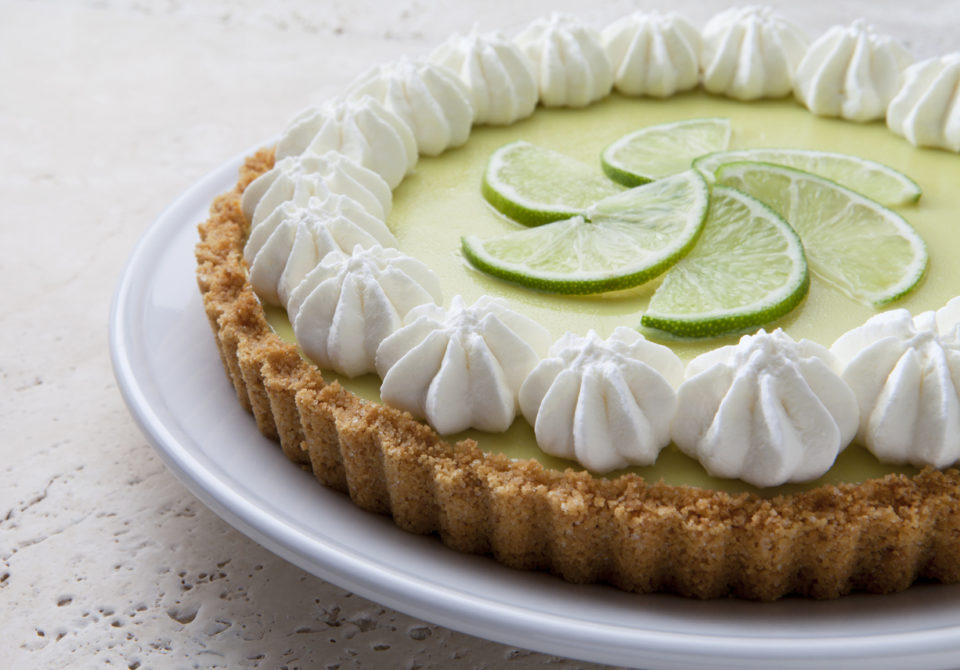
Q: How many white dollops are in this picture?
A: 15